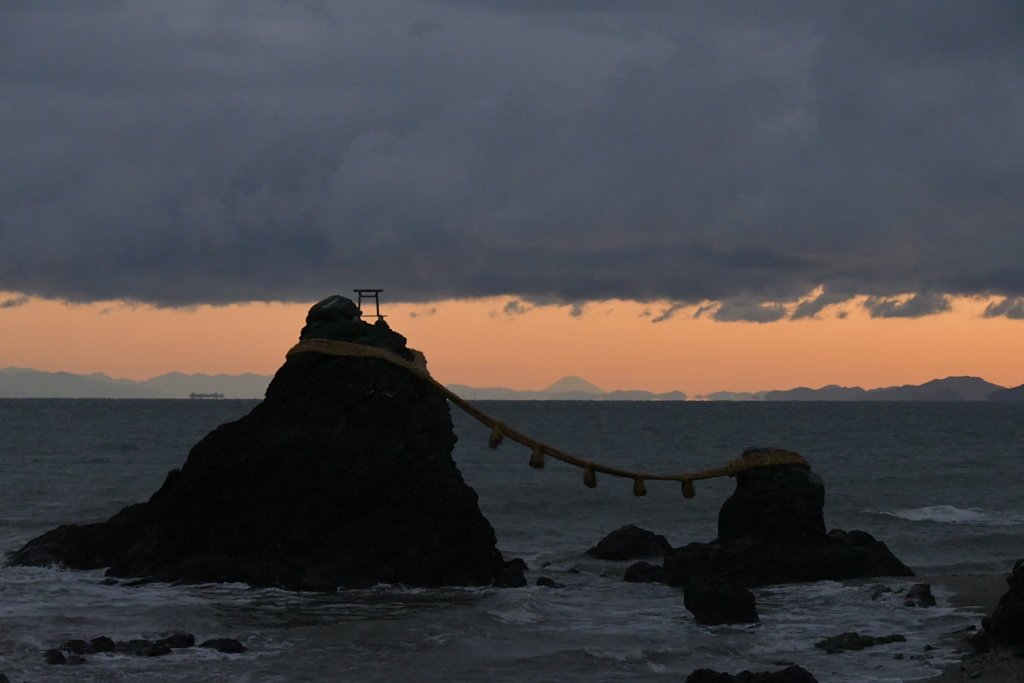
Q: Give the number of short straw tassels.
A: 5